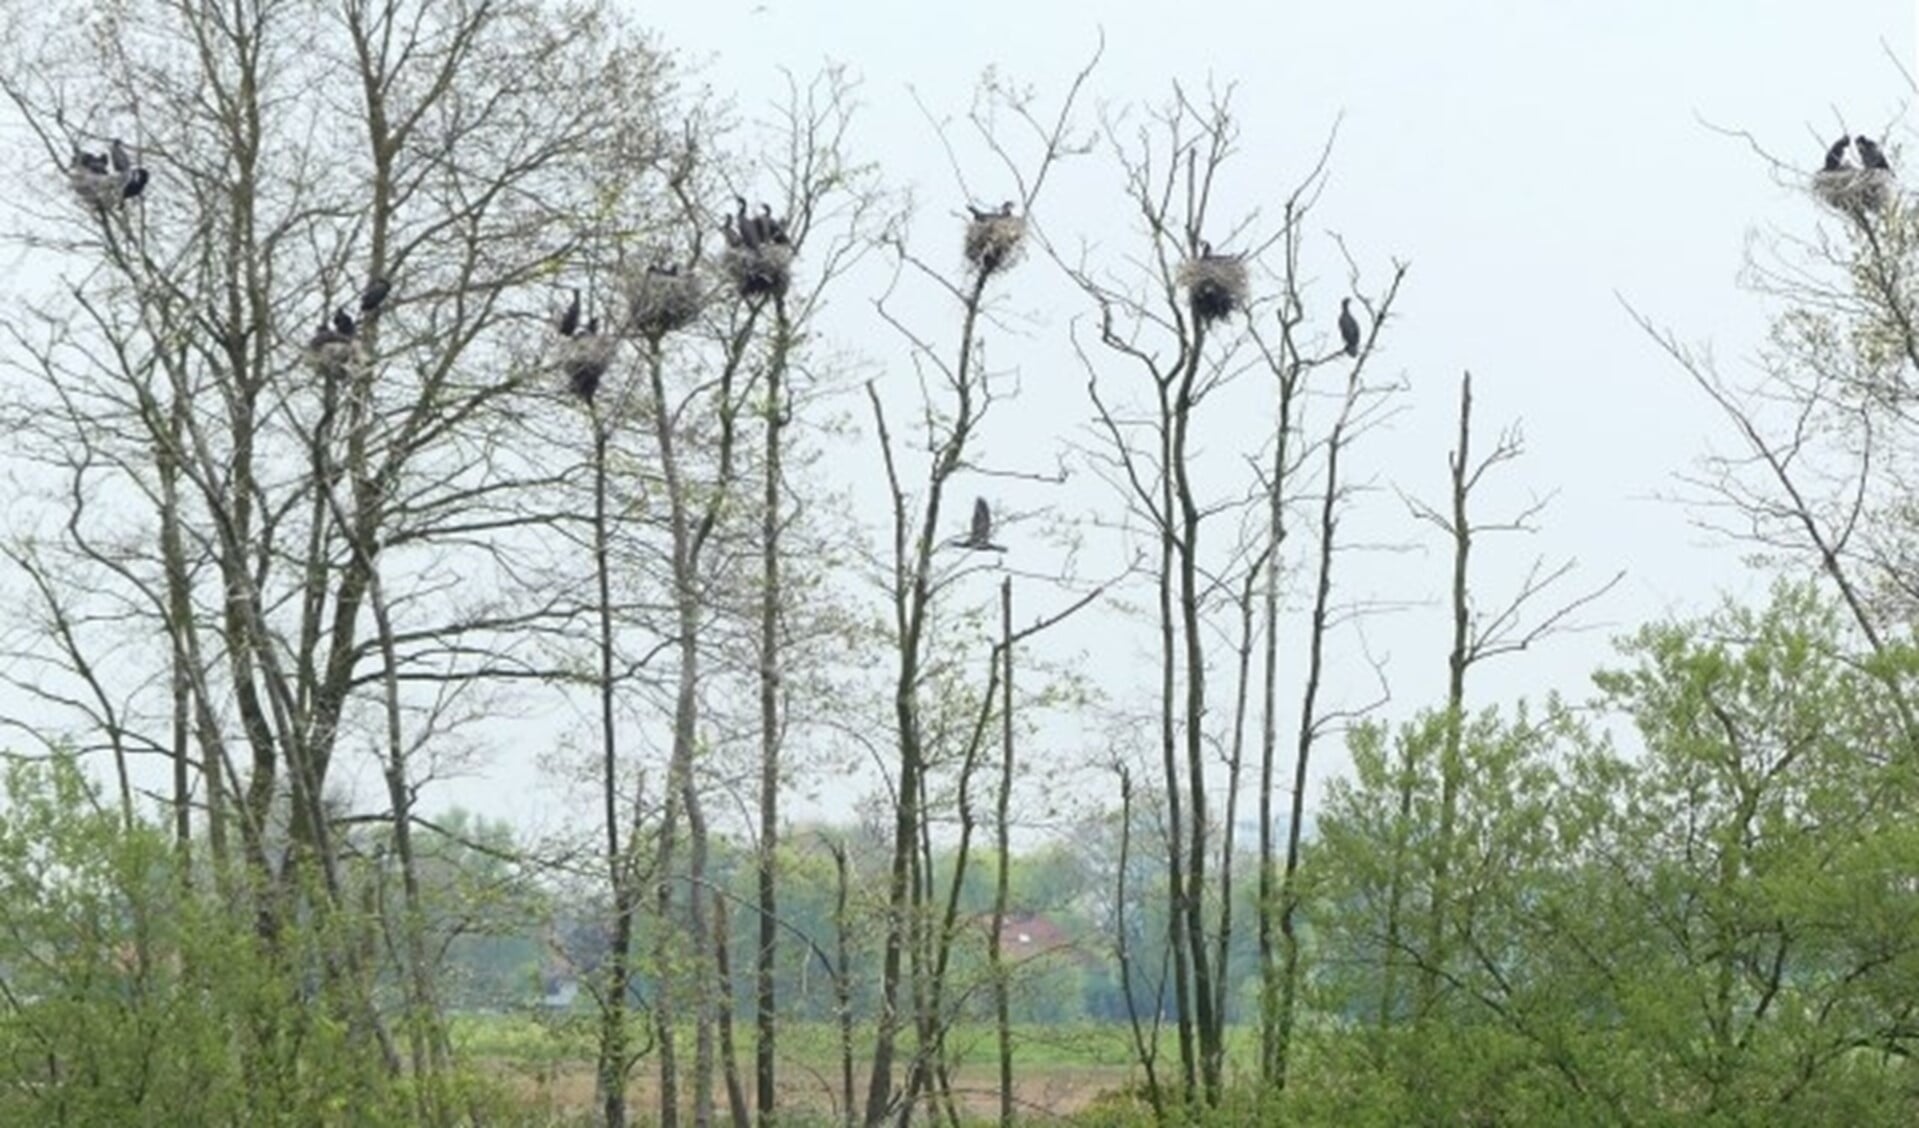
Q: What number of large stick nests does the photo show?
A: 8